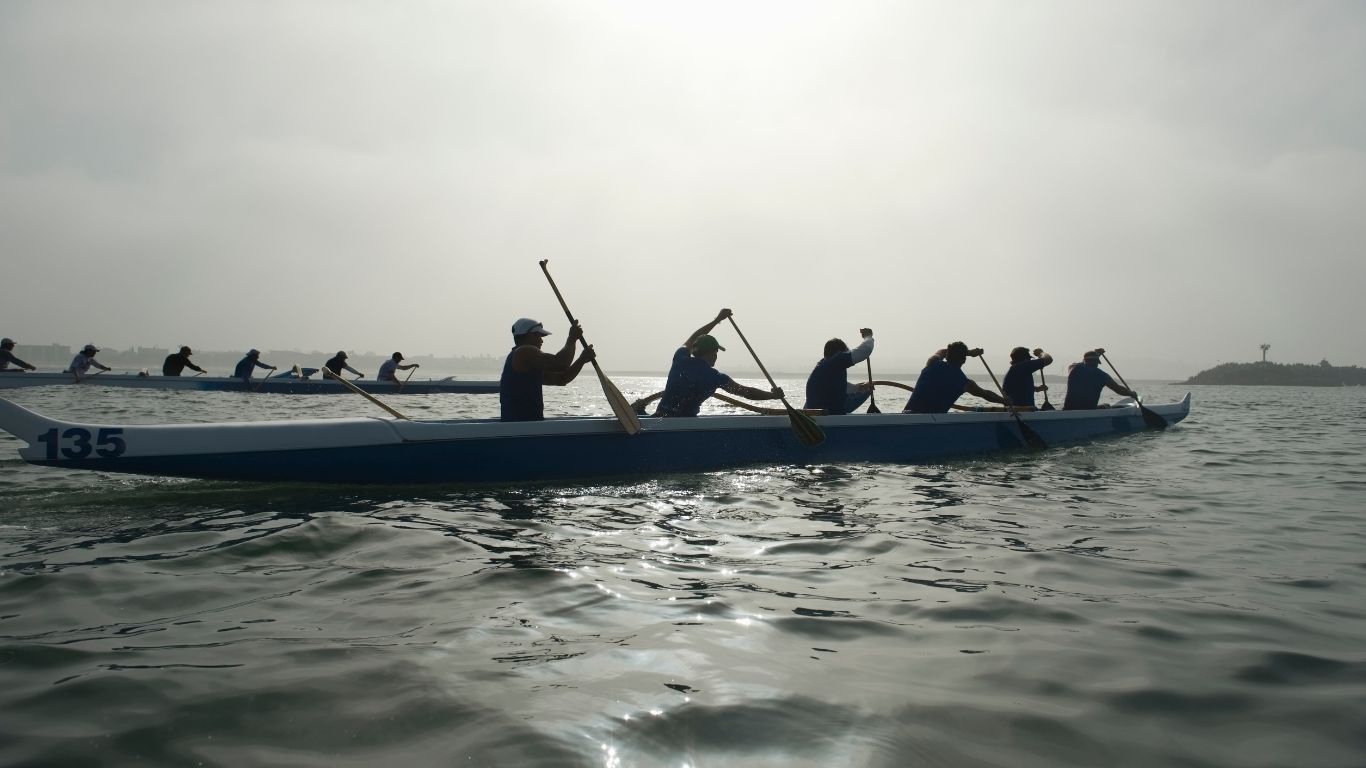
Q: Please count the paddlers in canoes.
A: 12